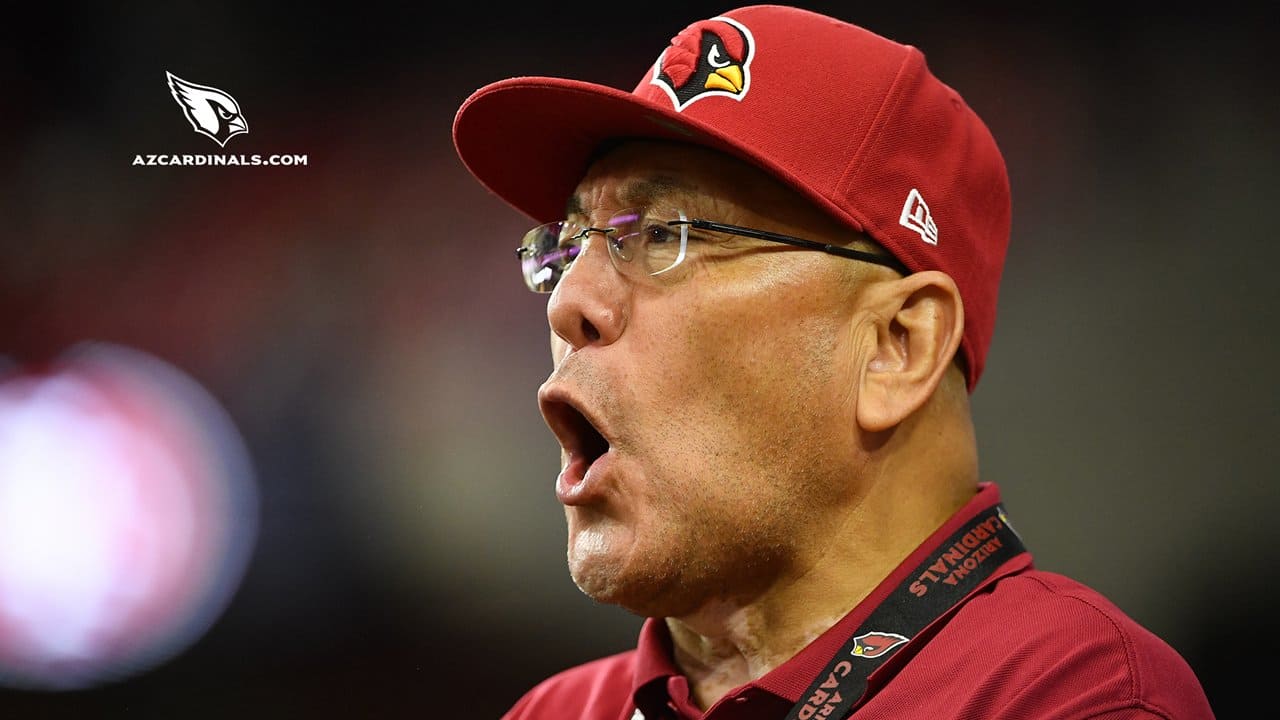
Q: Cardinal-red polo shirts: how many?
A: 1